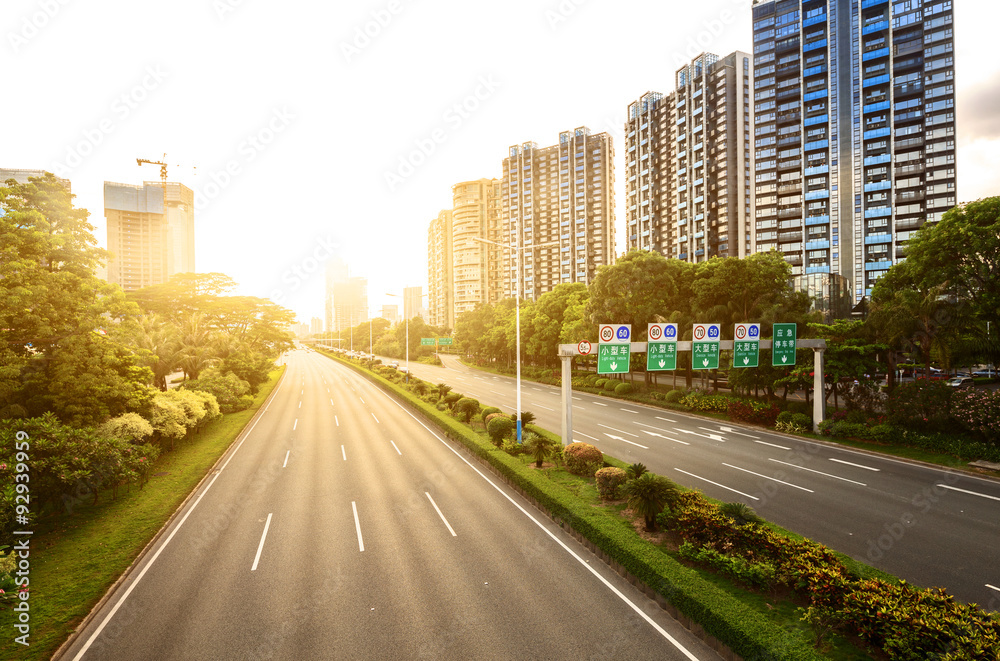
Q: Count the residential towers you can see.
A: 5